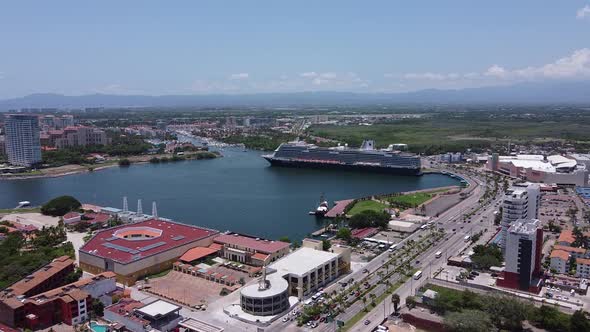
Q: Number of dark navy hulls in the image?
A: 1